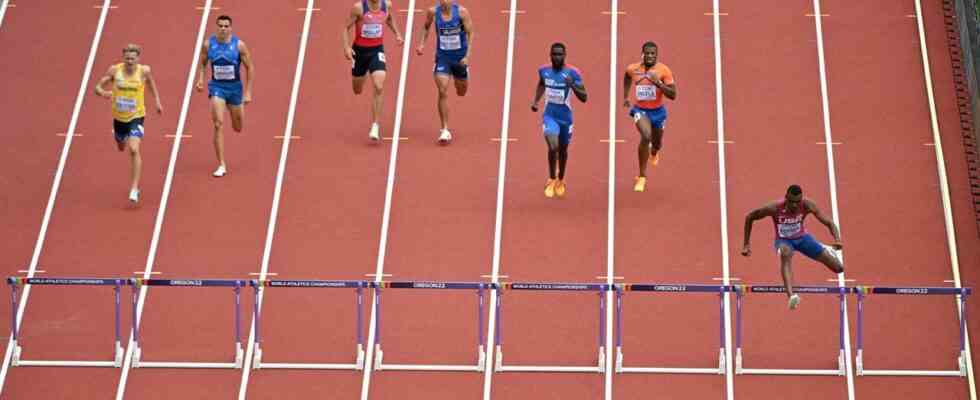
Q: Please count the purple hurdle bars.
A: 8